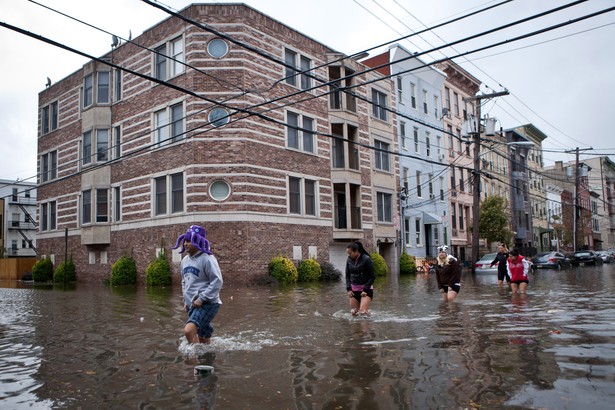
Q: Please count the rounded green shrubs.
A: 8